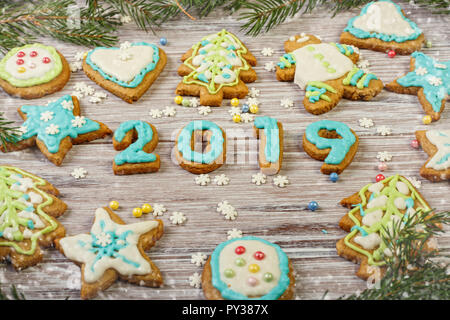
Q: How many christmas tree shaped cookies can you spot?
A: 3